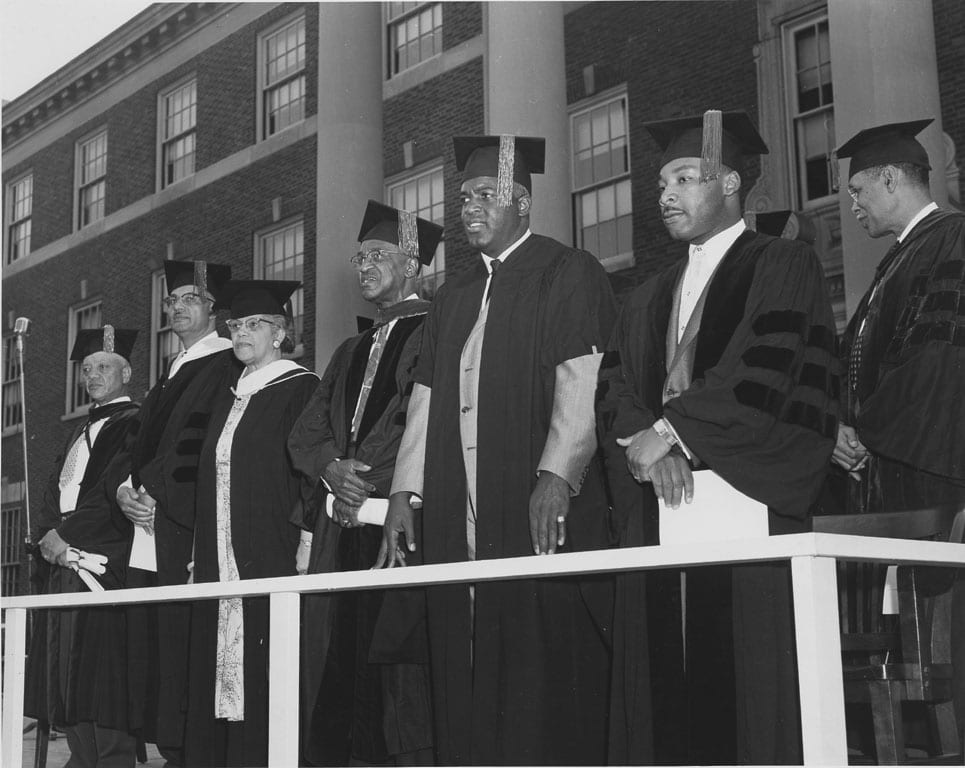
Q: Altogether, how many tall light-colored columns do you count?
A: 3